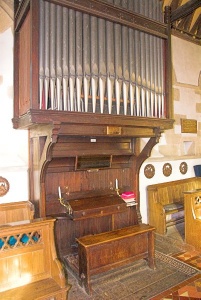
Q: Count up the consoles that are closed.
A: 1